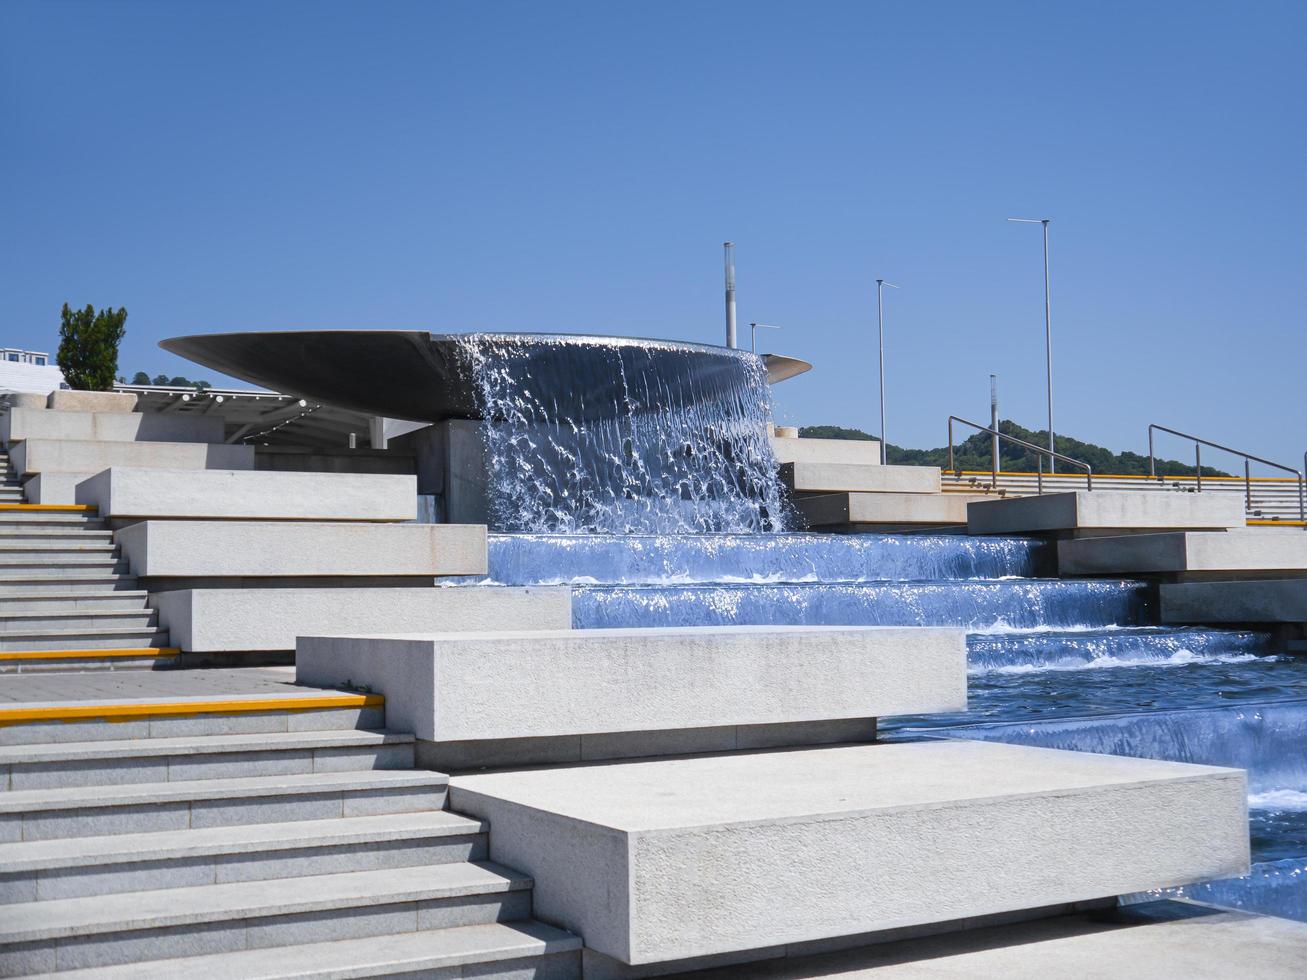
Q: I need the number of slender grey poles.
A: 5